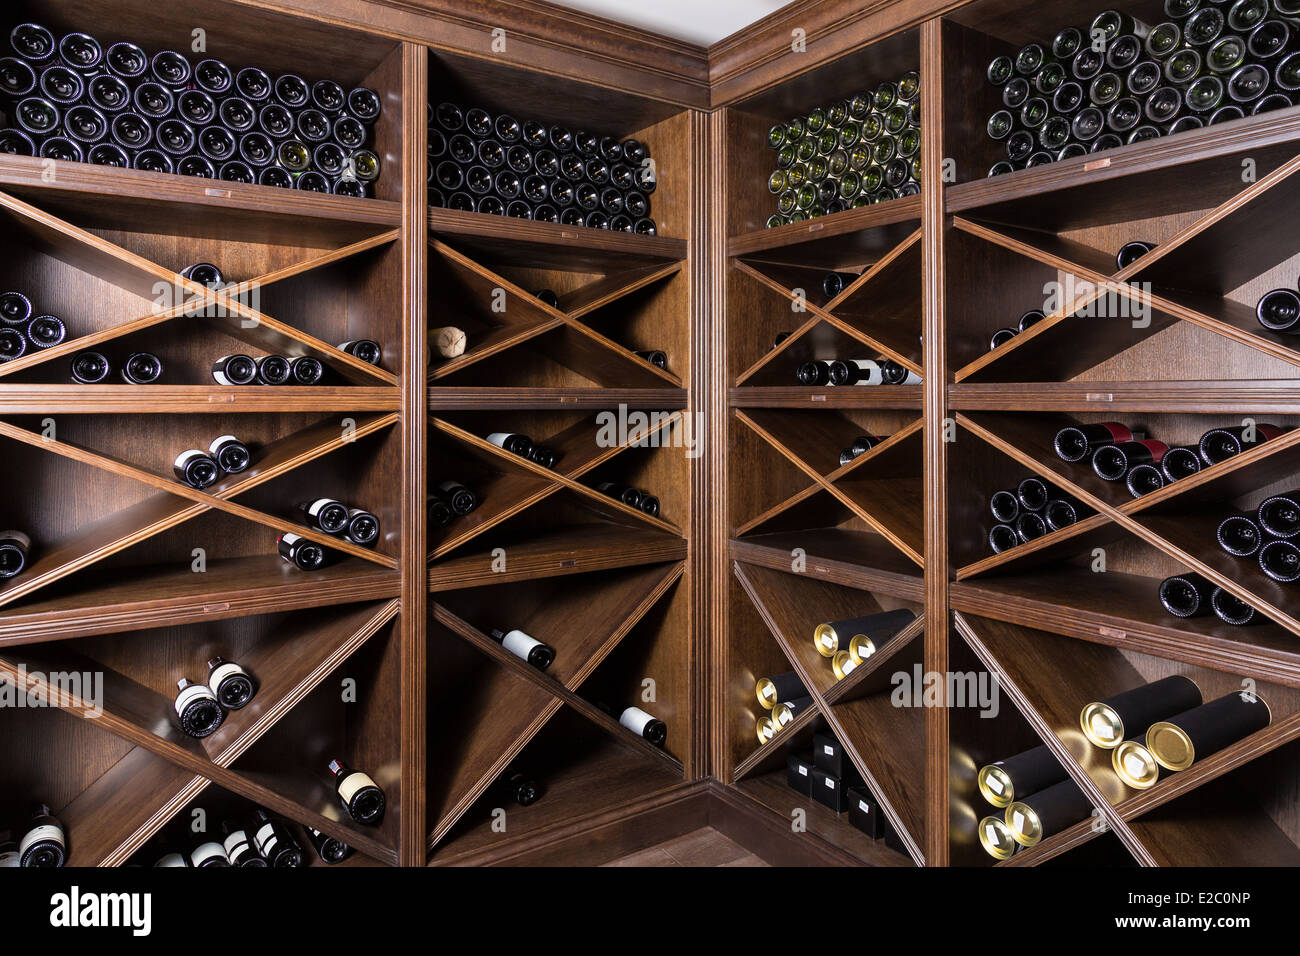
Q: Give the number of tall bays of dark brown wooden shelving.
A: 4